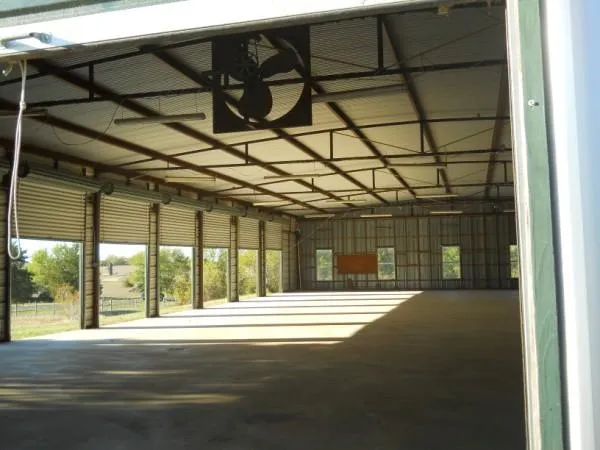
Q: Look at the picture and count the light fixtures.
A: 13